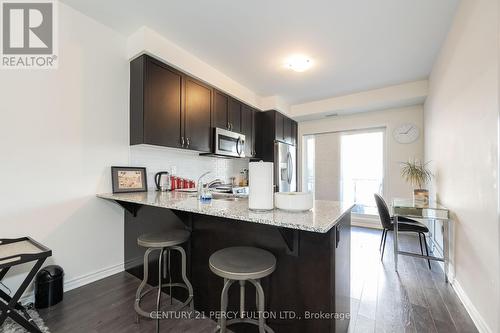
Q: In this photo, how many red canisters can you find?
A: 4